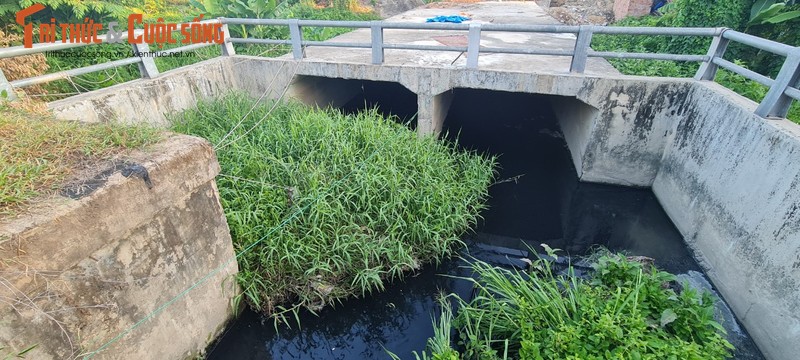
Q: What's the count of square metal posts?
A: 9